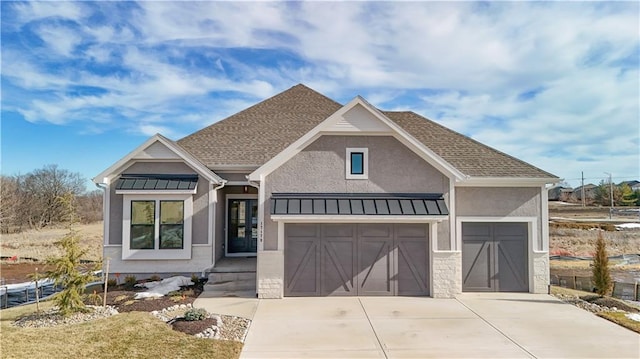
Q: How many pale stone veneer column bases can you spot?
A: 3